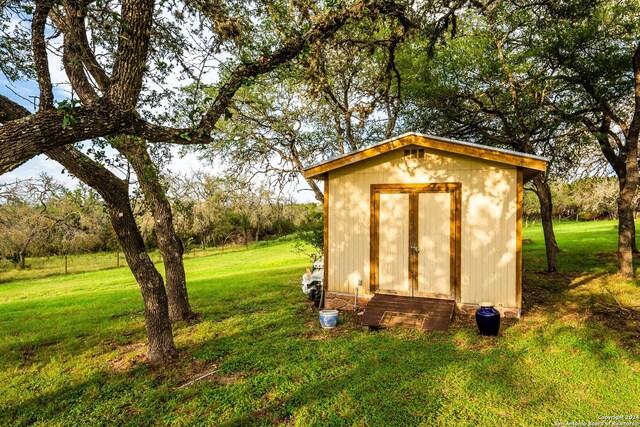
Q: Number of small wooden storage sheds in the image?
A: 1